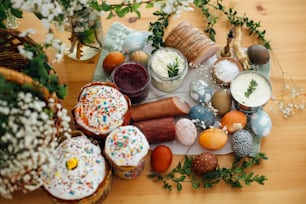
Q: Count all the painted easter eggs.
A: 14